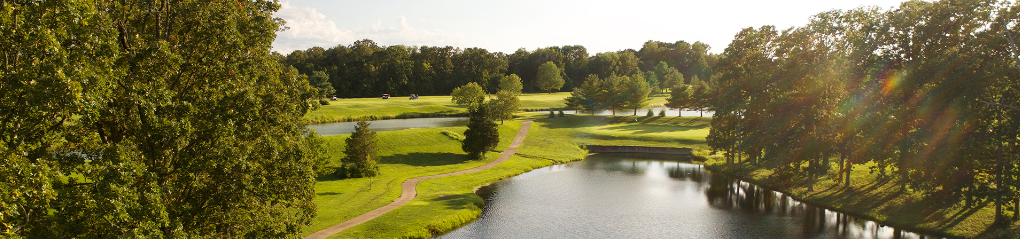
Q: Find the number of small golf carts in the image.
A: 3